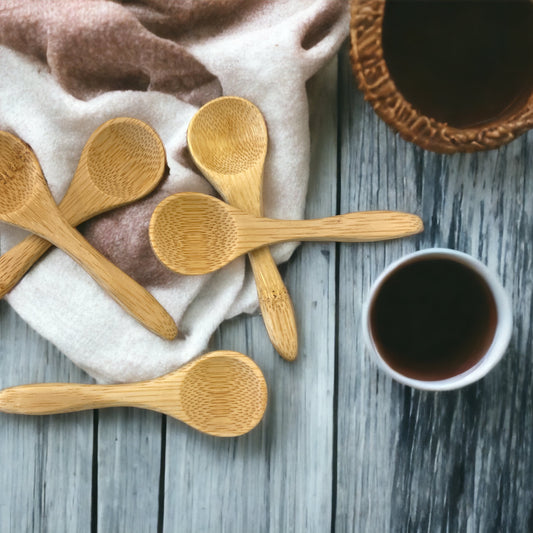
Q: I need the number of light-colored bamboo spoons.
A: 5